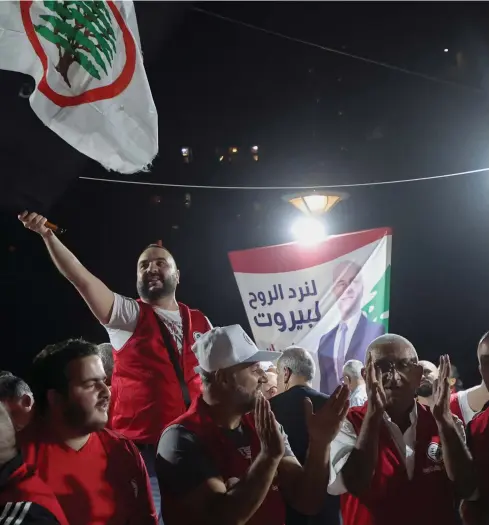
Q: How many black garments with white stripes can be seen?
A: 1